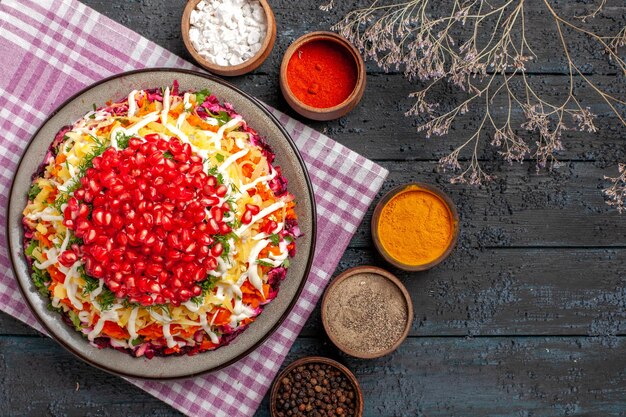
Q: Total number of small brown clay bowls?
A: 5